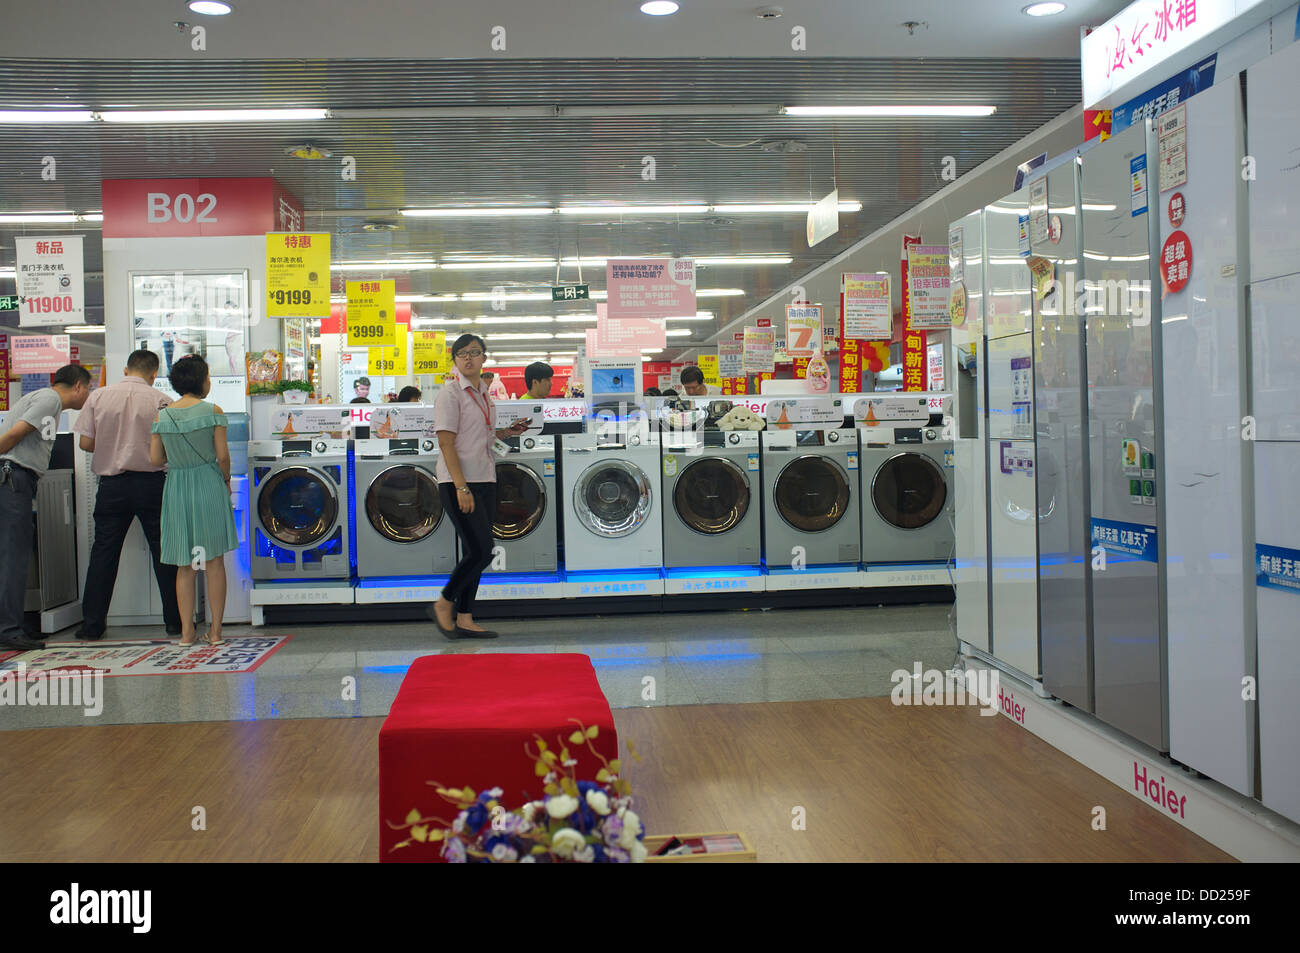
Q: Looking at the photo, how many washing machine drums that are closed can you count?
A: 7